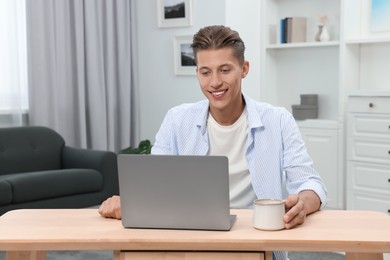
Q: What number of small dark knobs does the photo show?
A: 5